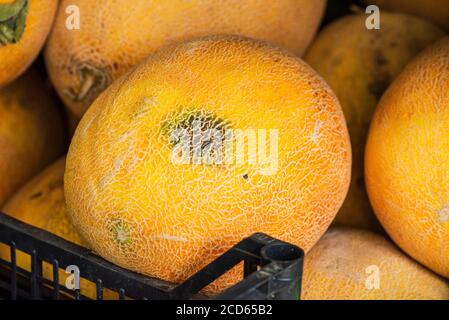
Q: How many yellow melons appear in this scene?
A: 9